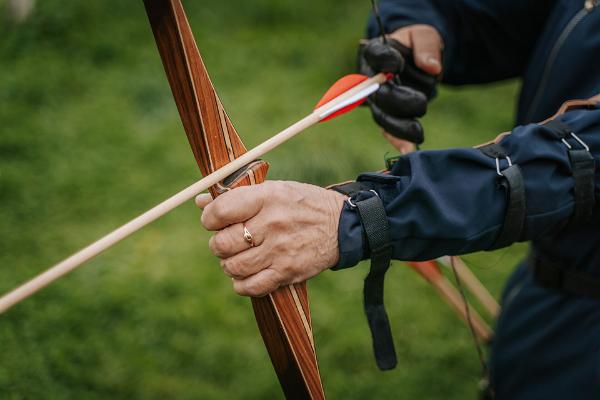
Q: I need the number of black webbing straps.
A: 3